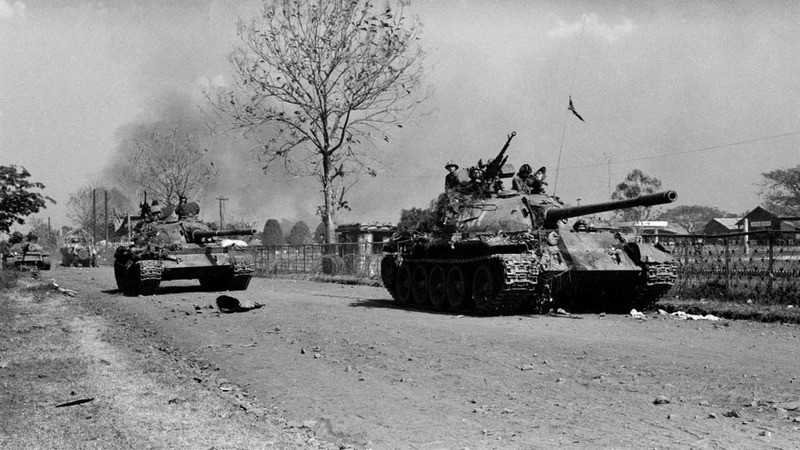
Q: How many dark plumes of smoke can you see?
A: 1